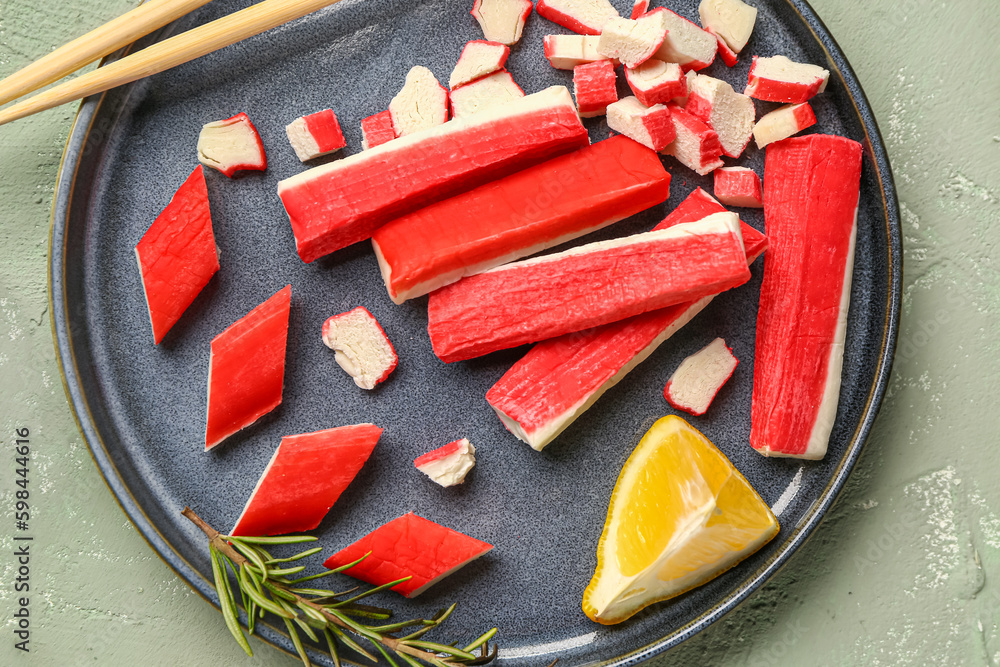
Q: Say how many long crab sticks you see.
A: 5